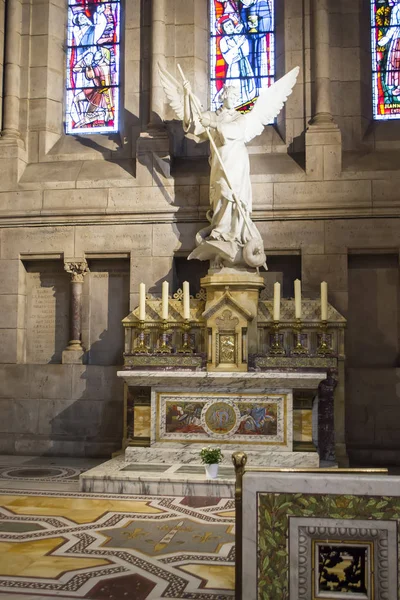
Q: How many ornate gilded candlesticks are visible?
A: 6